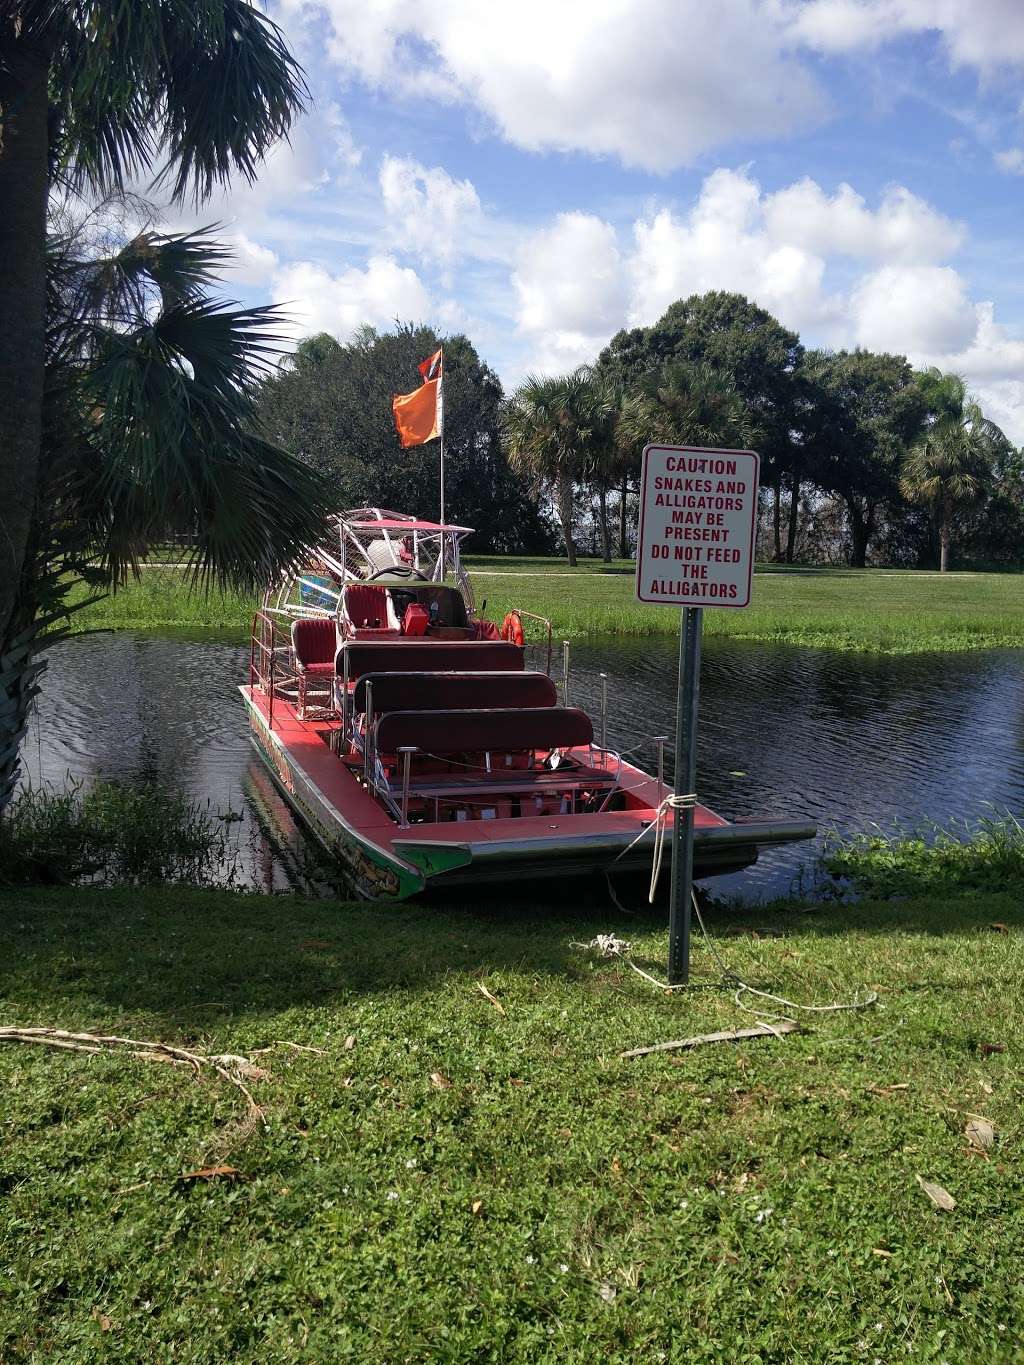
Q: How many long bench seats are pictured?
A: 3